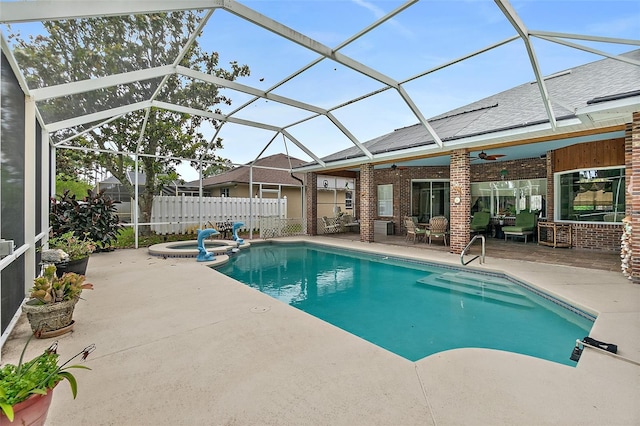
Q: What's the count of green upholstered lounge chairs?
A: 2